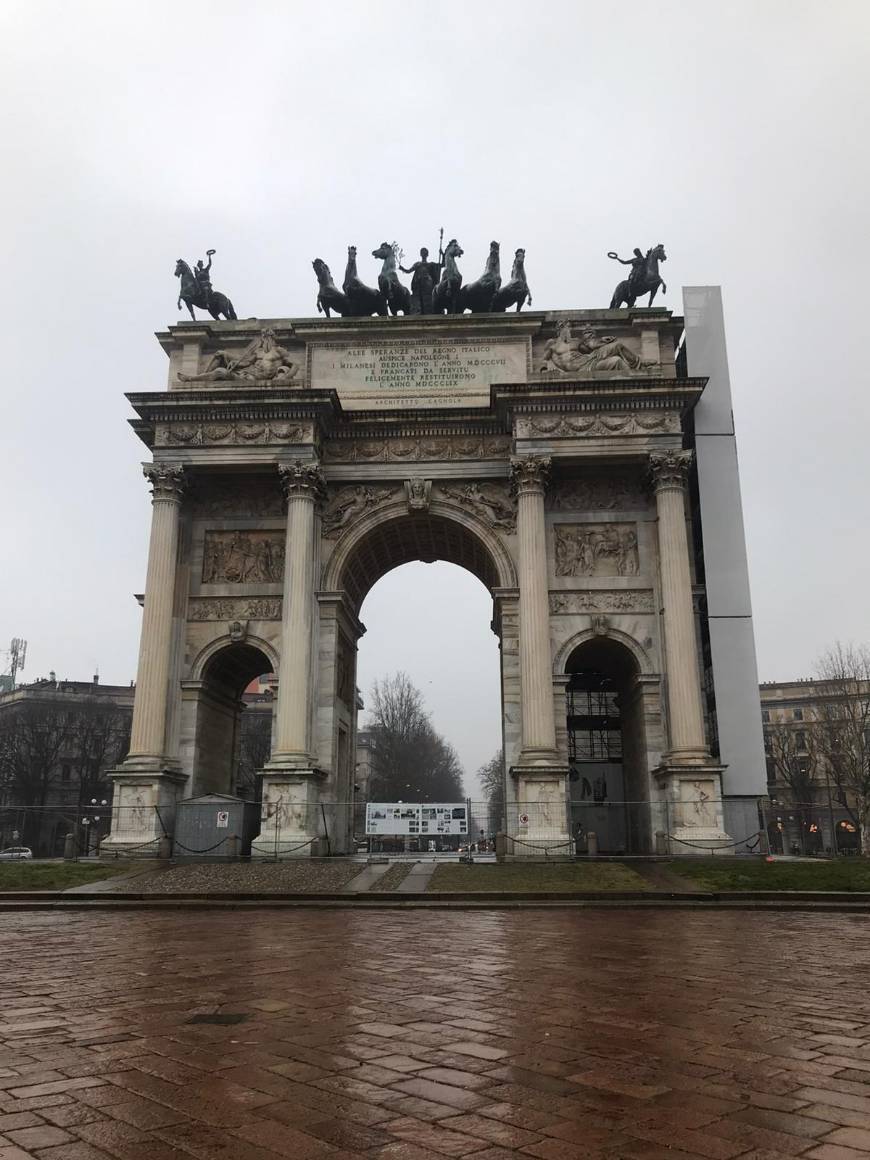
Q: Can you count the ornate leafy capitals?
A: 4